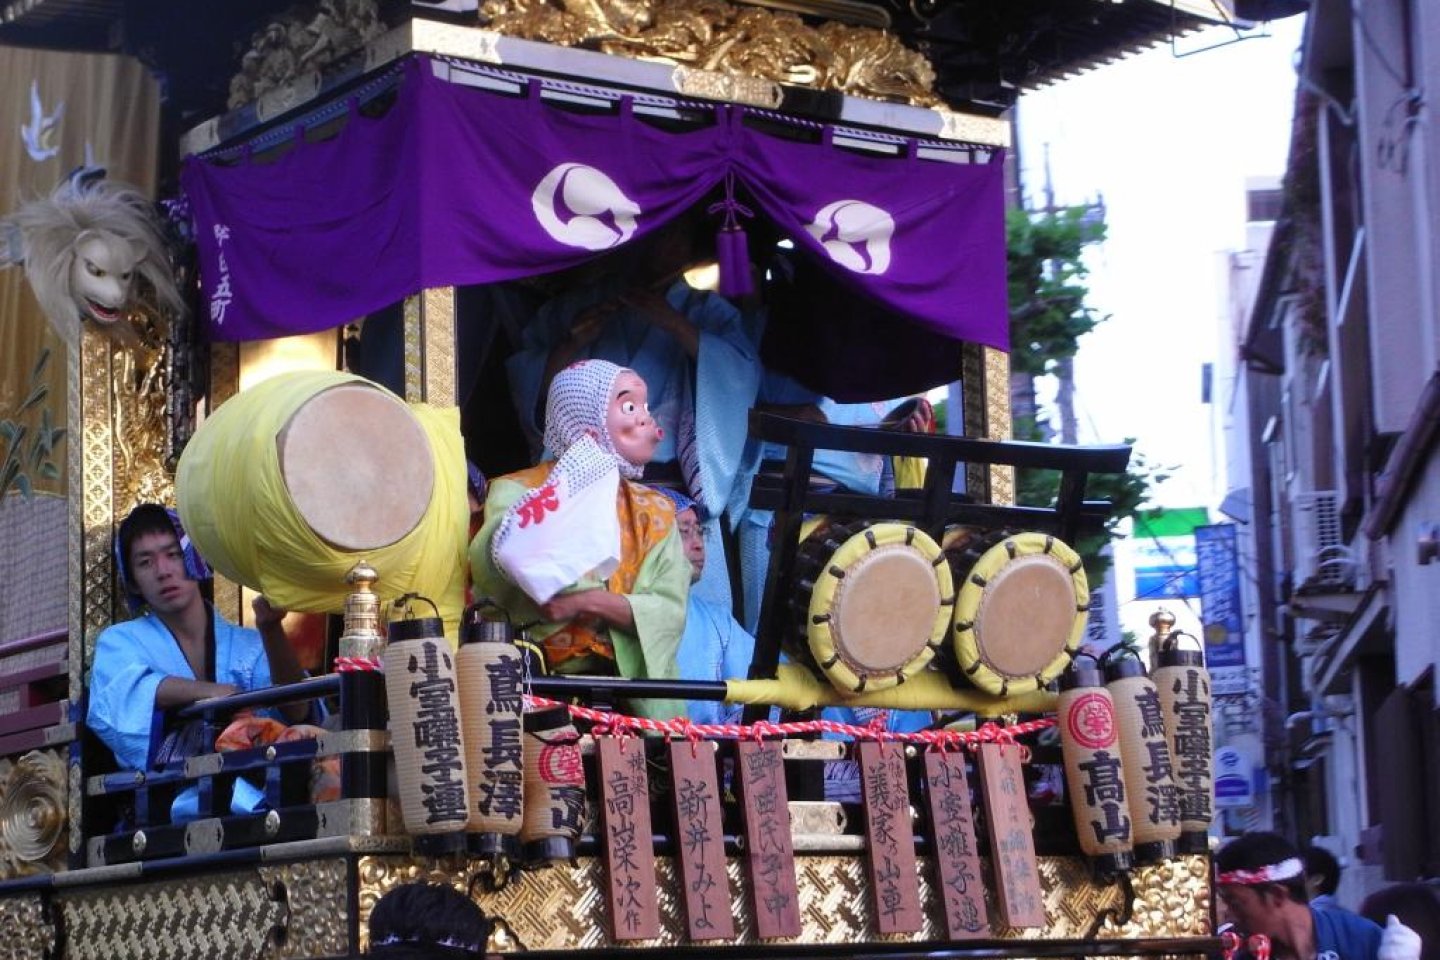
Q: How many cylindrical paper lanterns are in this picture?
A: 6